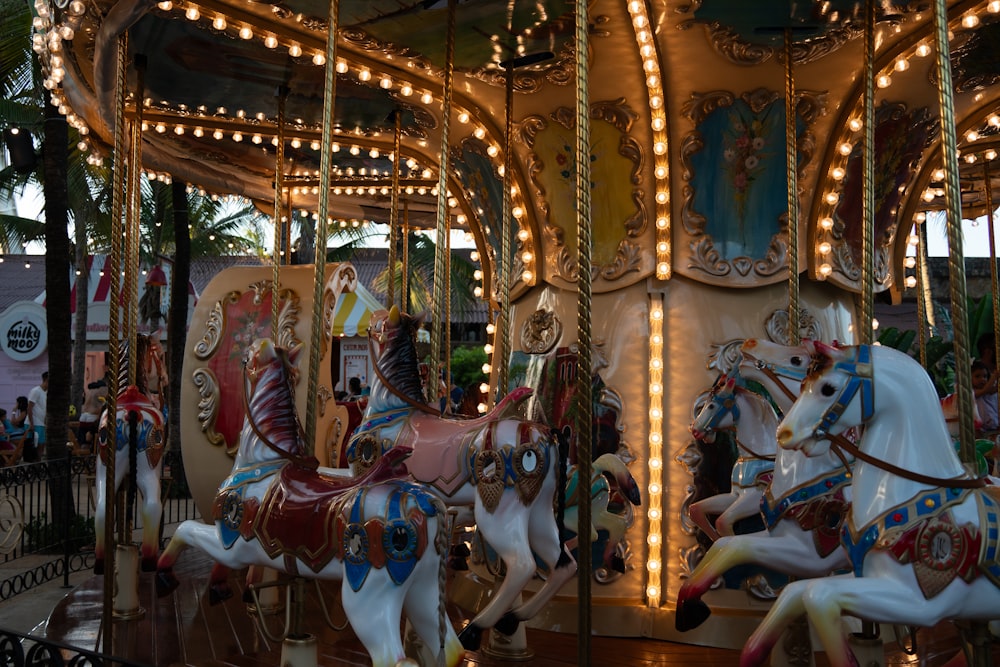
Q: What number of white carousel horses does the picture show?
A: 6